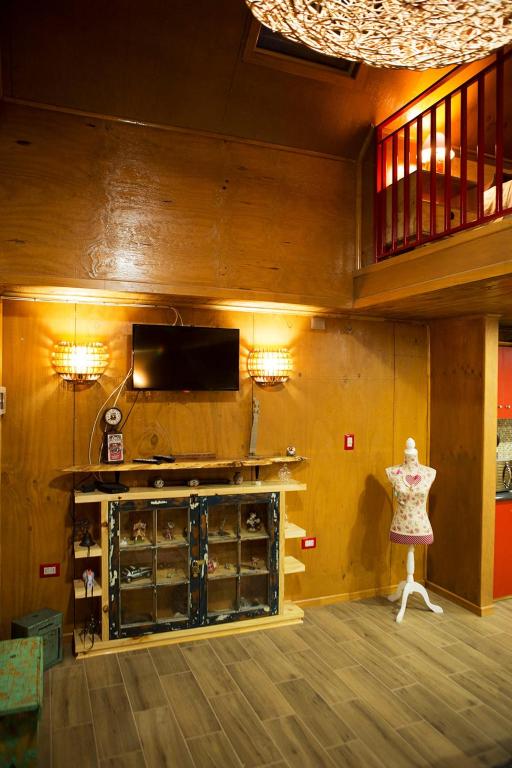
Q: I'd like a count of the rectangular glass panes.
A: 12